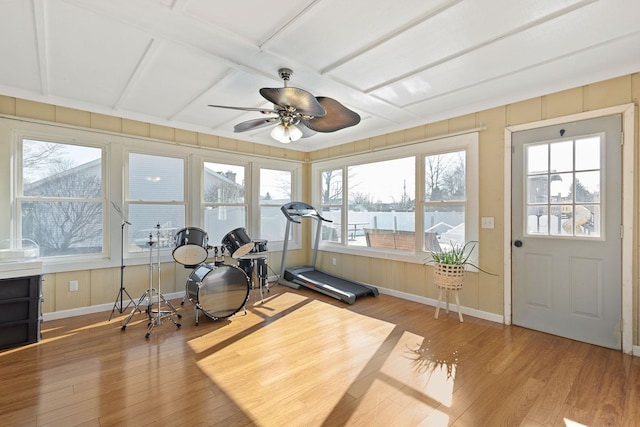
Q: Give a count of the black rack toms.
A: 2